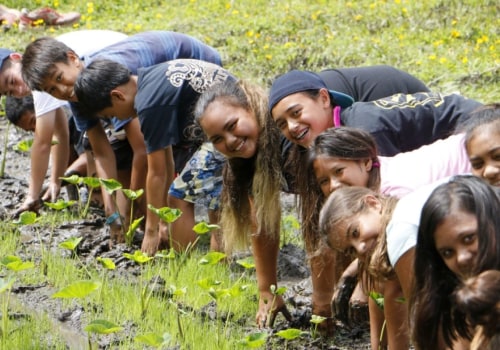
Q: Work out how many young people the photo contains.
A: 11